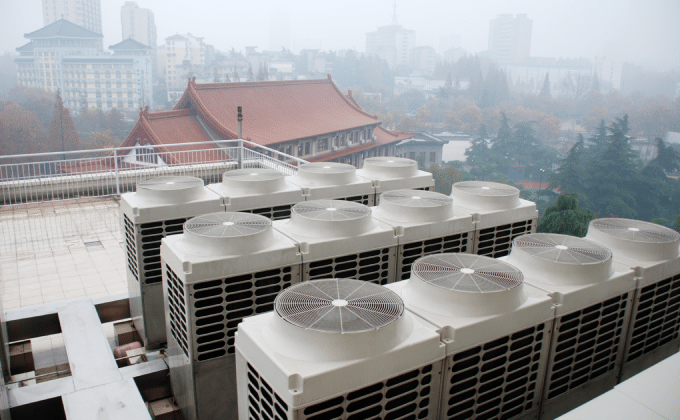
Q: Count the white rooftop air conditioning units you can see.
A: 12